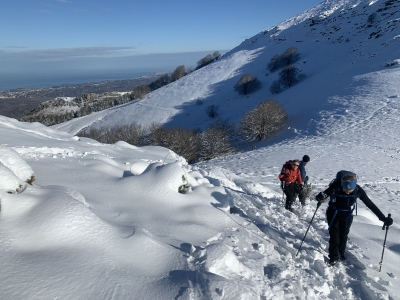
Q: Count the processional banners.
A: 0